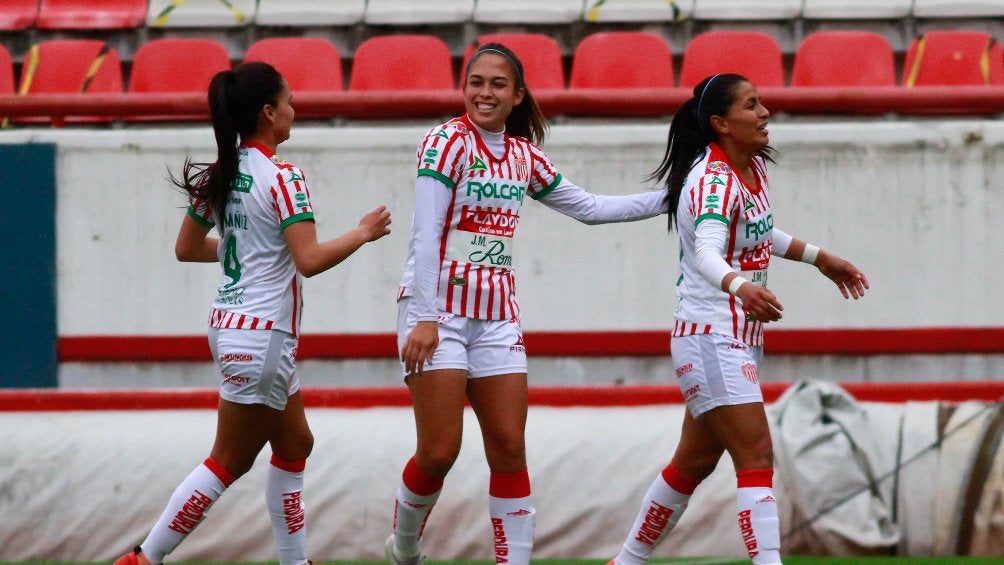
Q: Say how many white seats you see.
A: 8